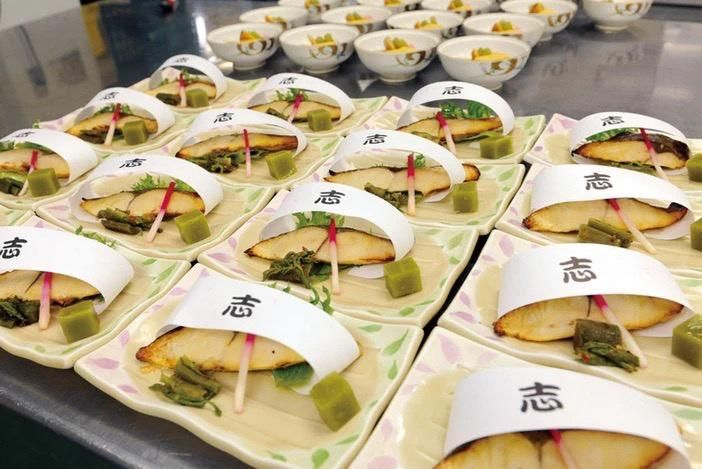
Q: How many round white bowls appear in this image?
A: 13